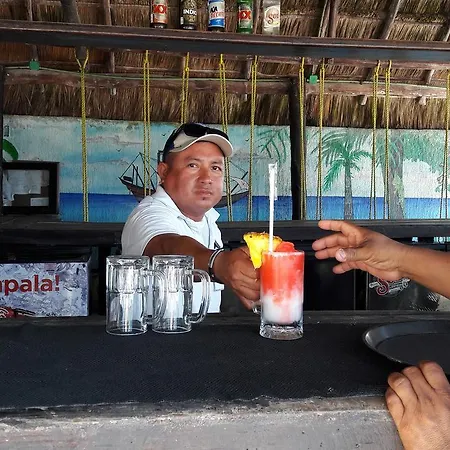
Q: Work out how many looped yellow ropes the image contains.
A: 10